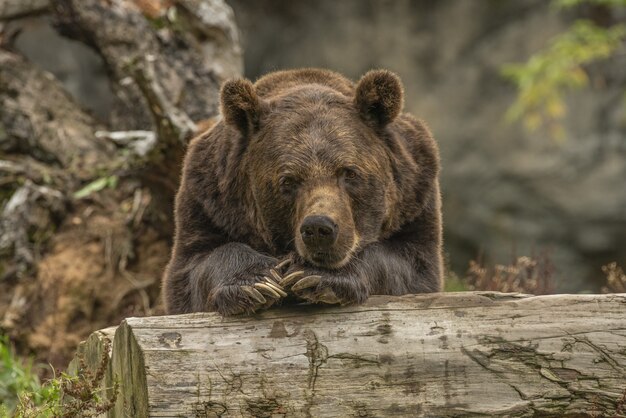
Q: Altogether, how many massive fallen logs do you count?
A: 1